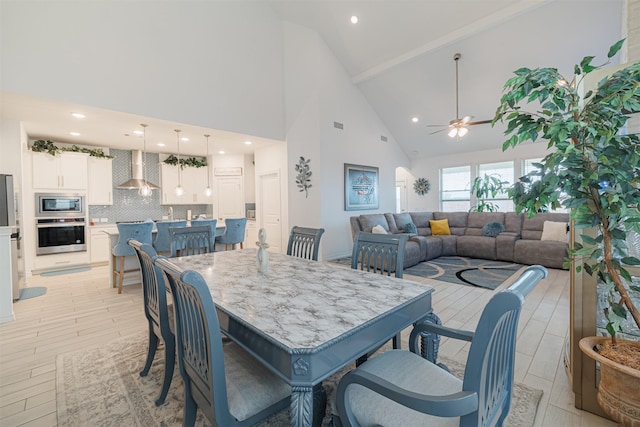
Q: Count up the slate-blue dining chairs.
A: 6